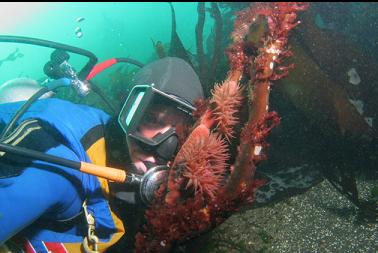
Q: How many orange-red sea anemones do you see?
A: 2